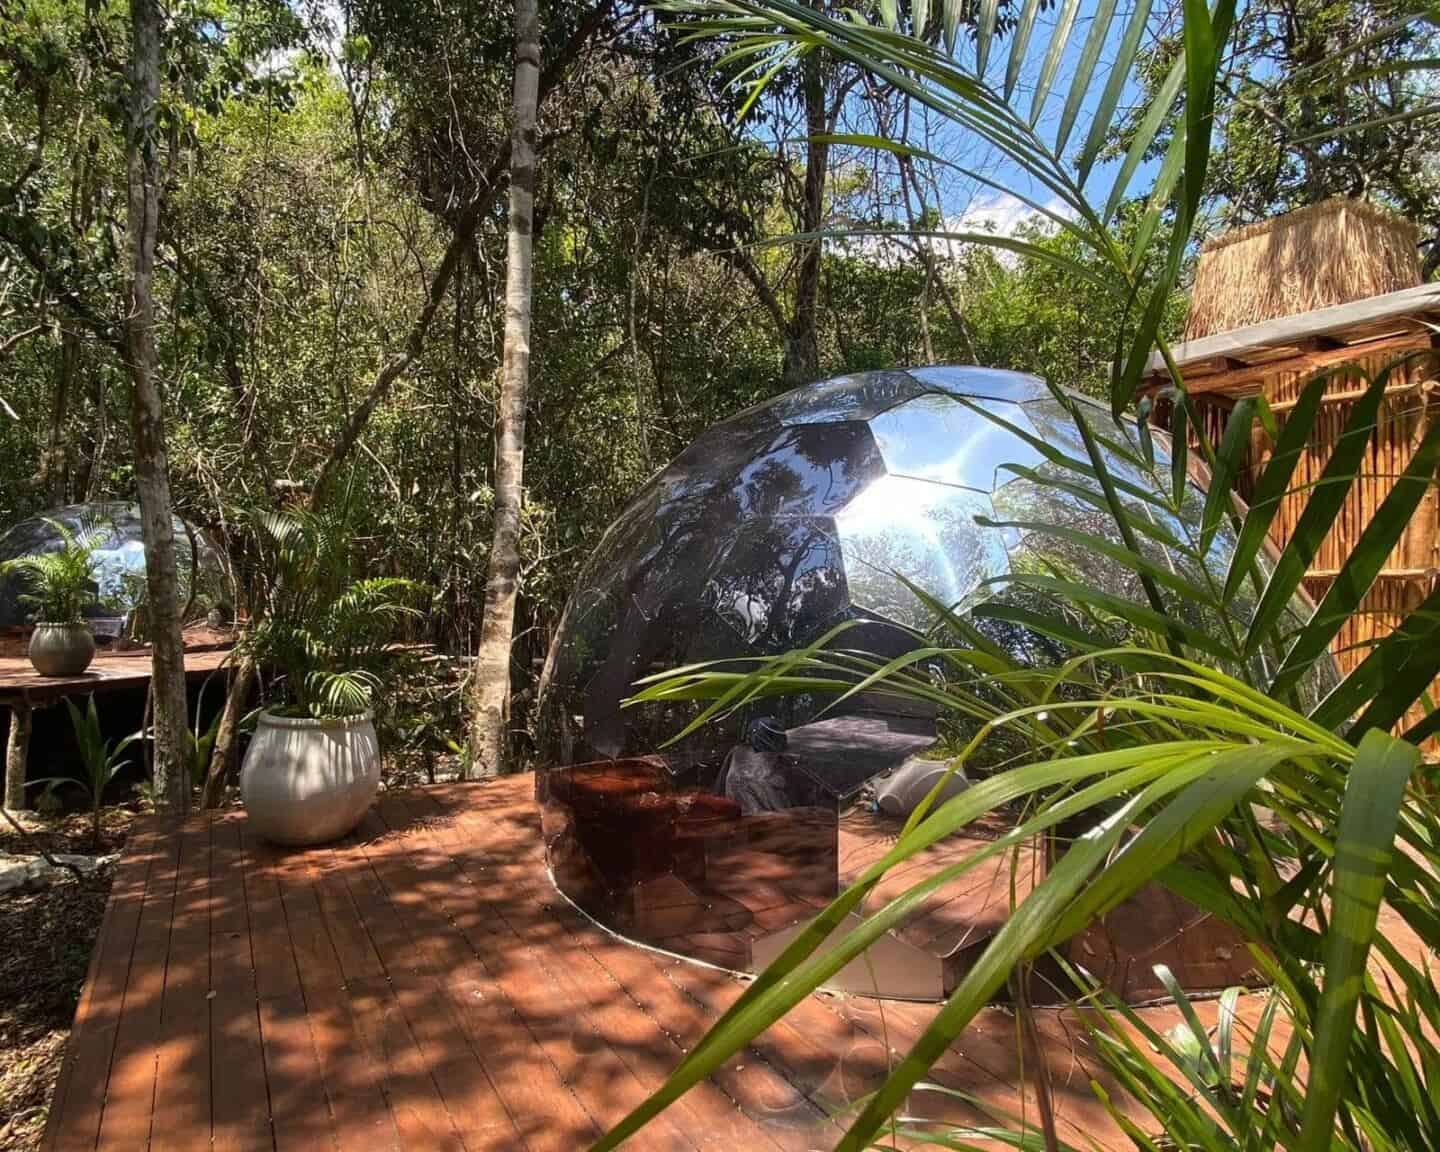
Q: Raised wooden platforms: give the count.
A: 2